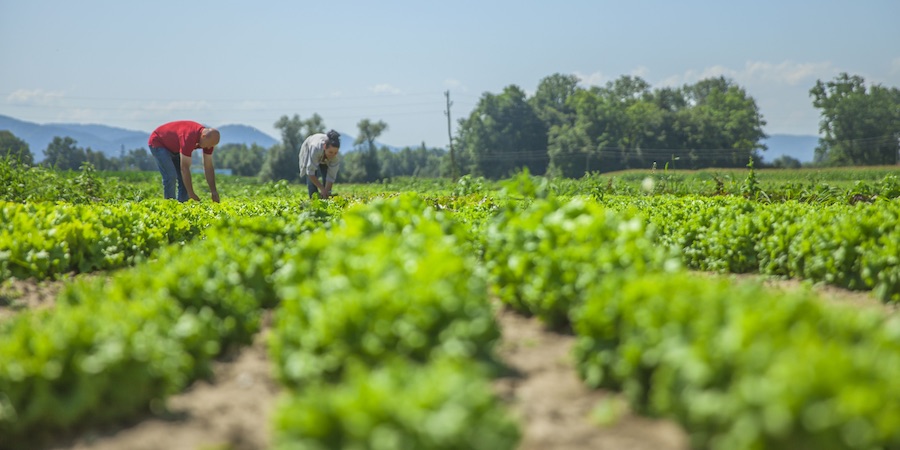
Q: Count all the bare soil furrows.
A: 4